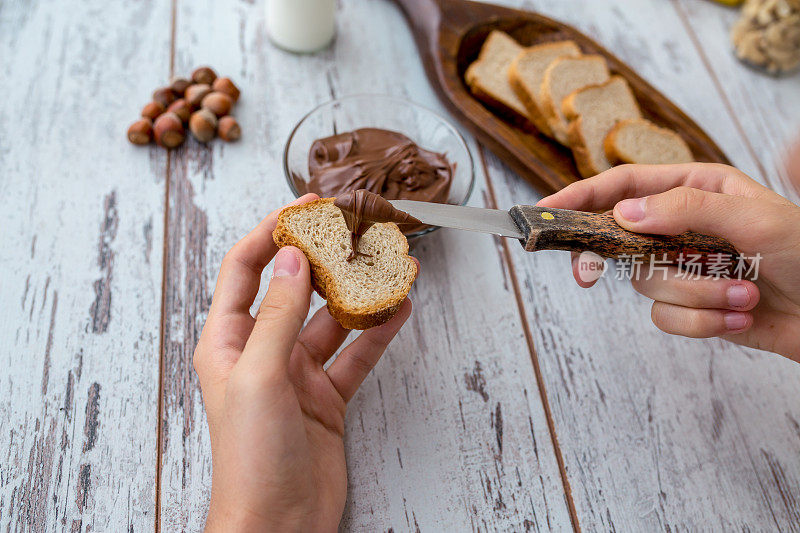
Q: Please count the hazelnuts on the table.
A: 12